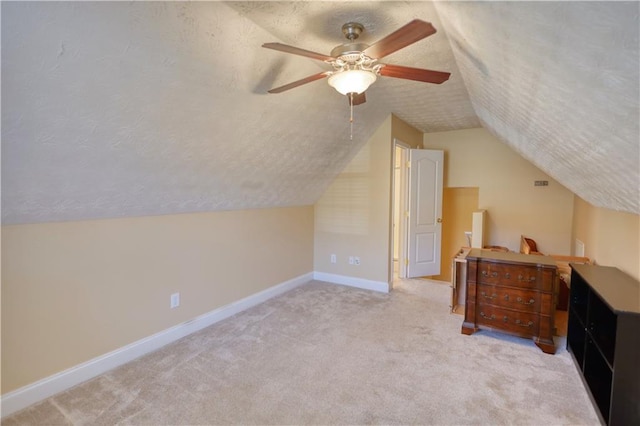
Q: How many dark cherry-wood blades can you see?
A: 5